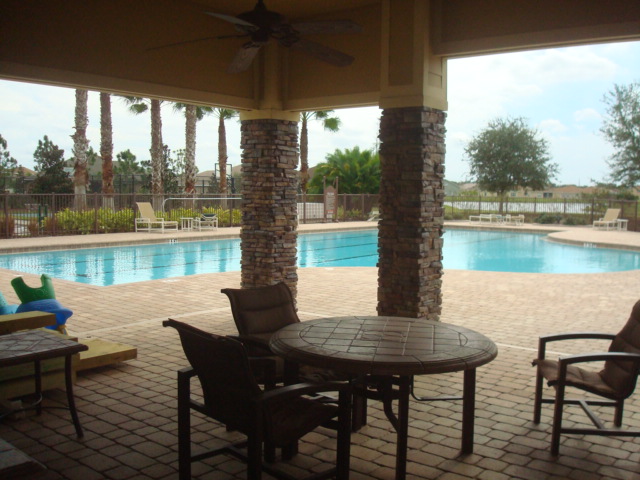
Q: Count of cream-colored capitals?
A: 2